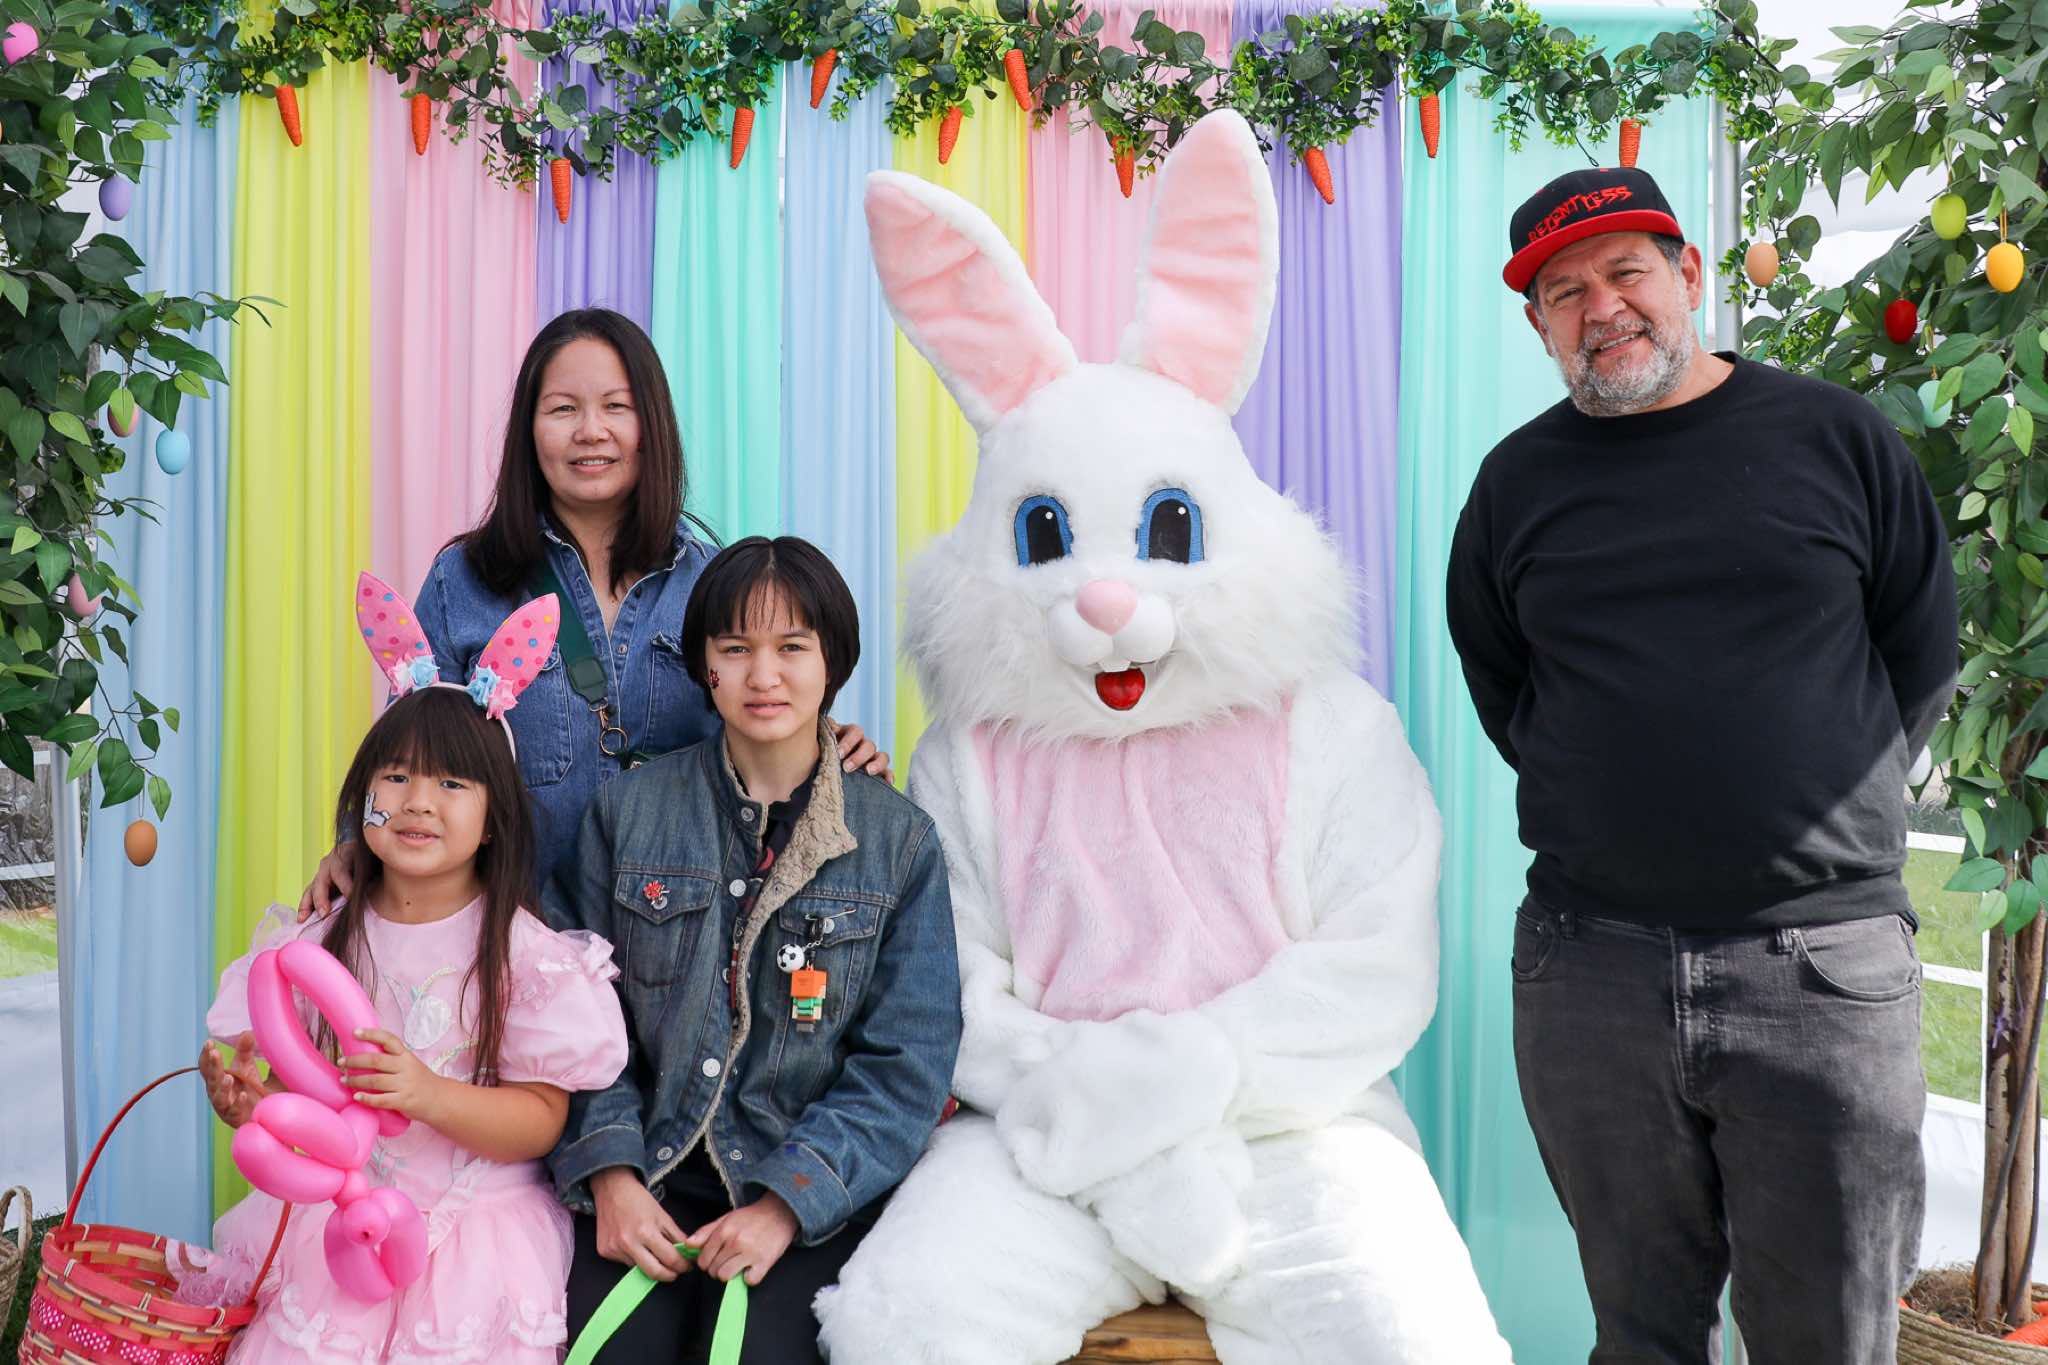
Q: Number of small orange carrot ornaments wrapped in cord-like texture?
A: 11